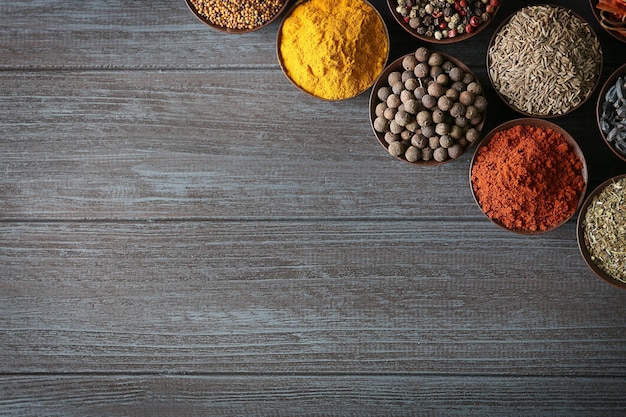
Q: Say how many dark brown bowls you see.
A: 9